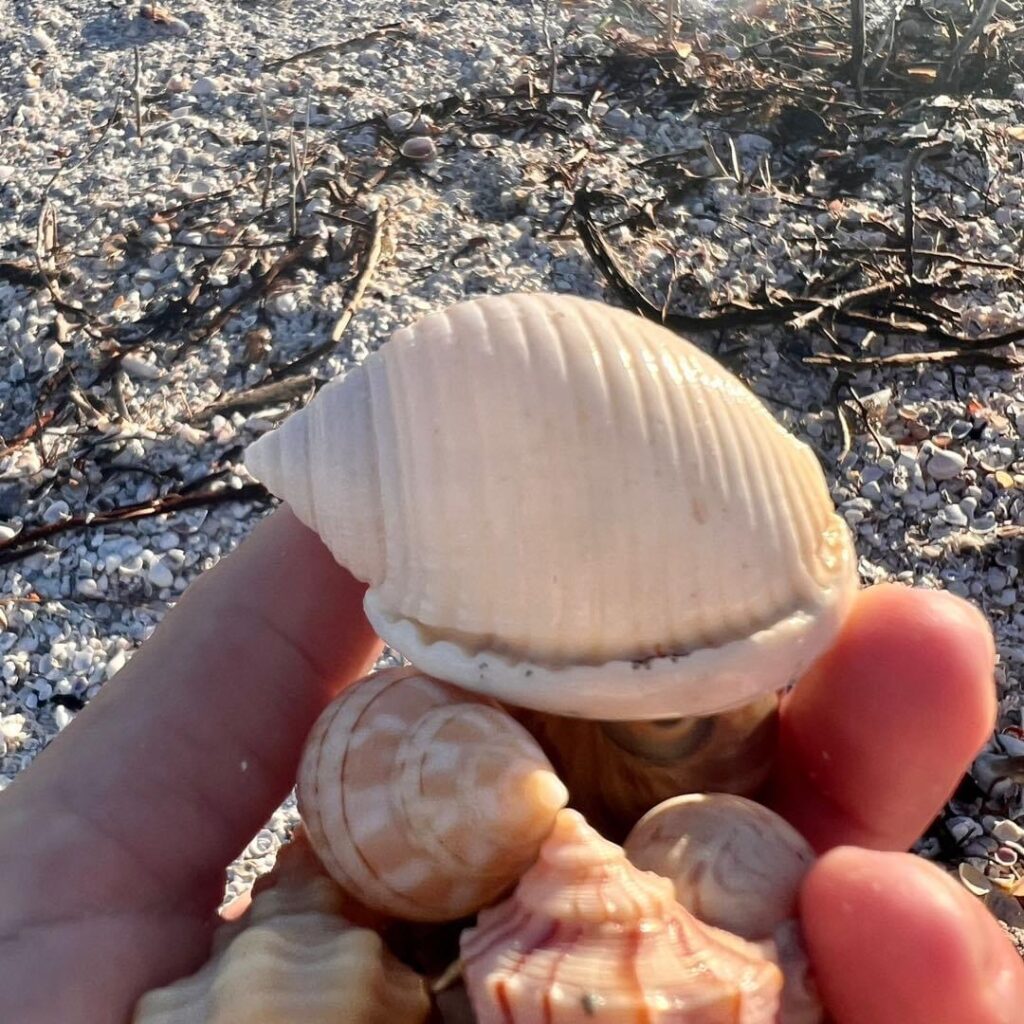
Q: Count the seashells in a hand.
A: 6